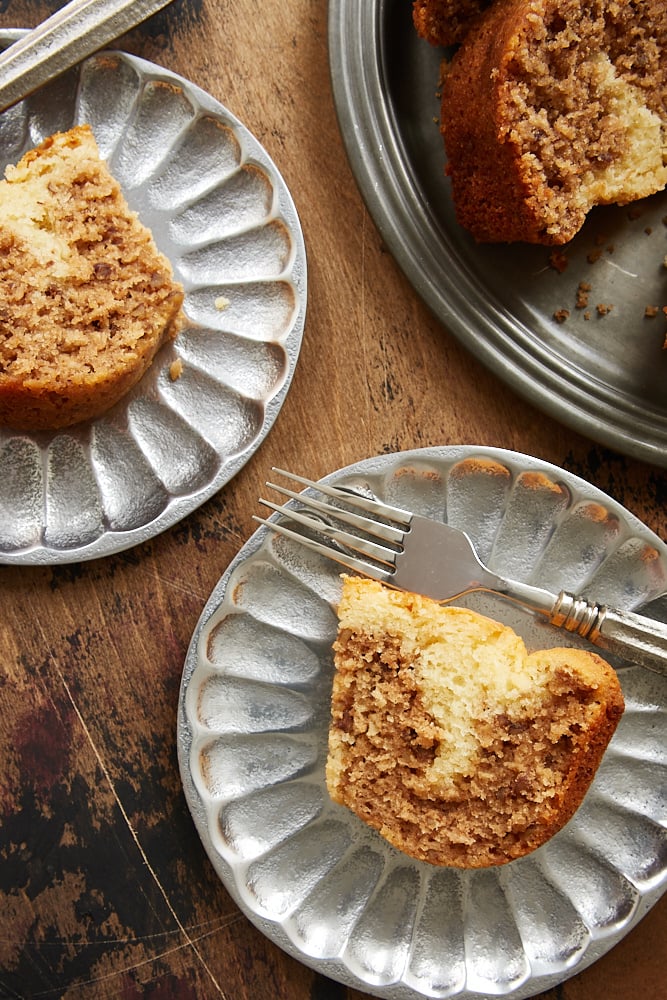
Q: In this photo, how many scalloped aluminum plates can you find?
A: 2